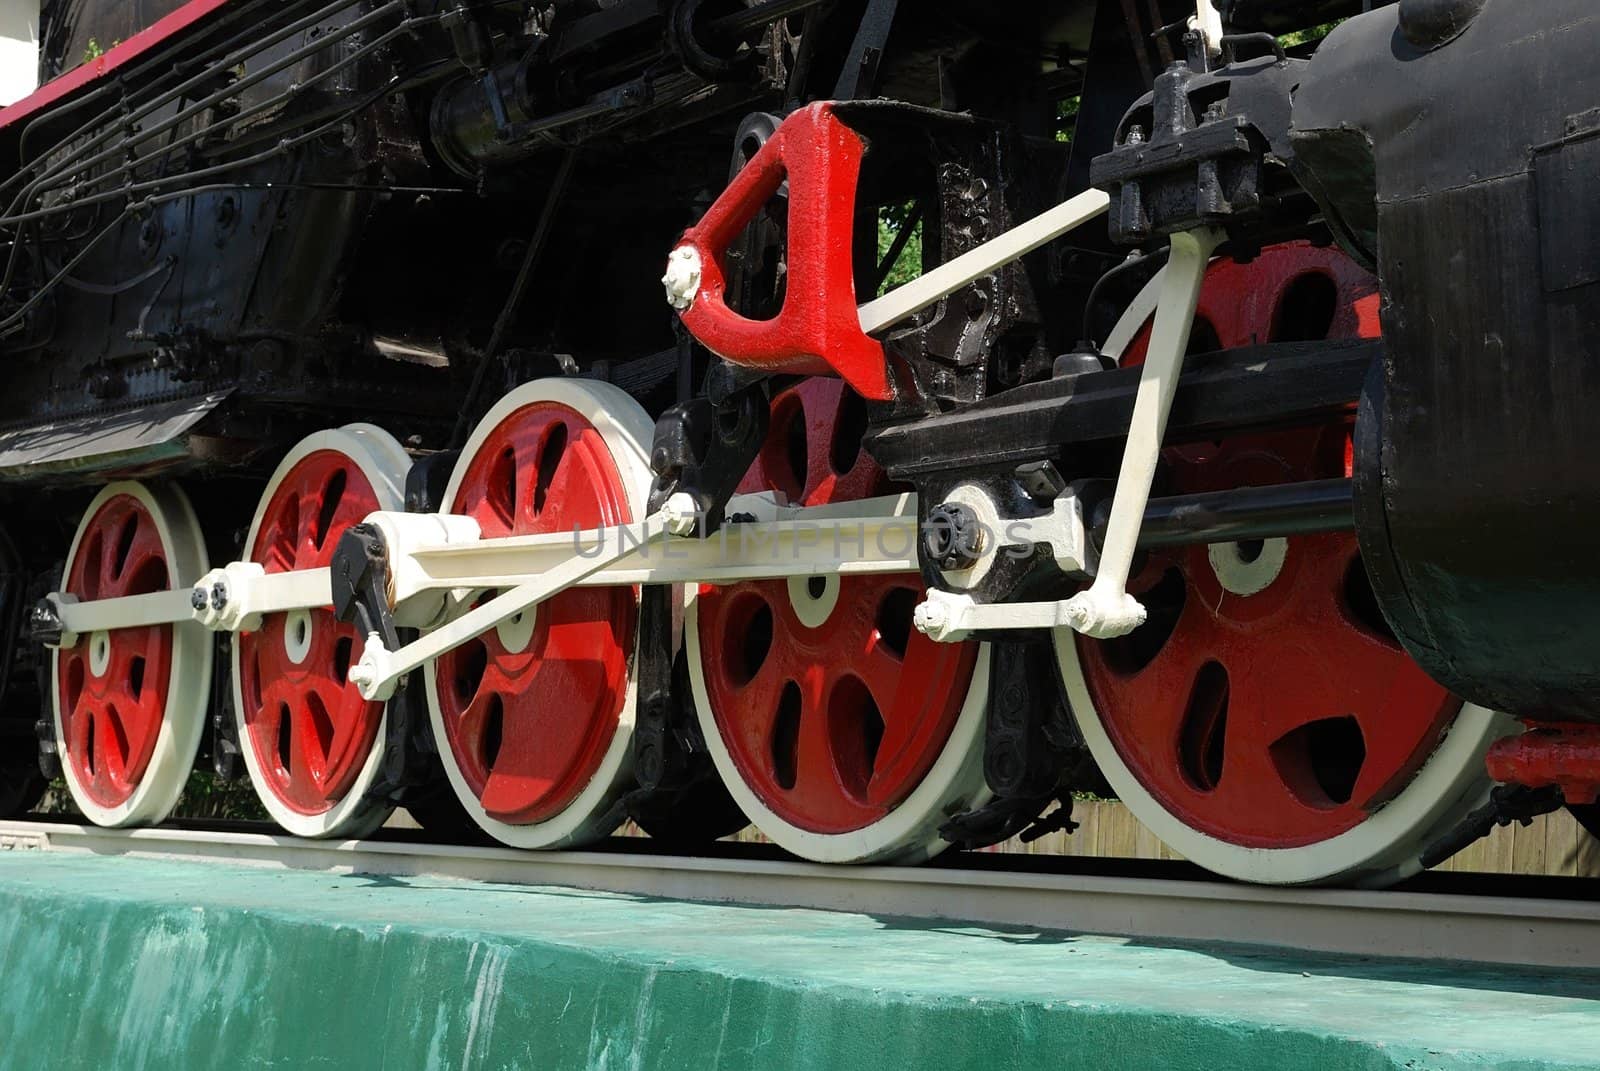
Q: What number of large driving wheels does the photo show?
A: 5